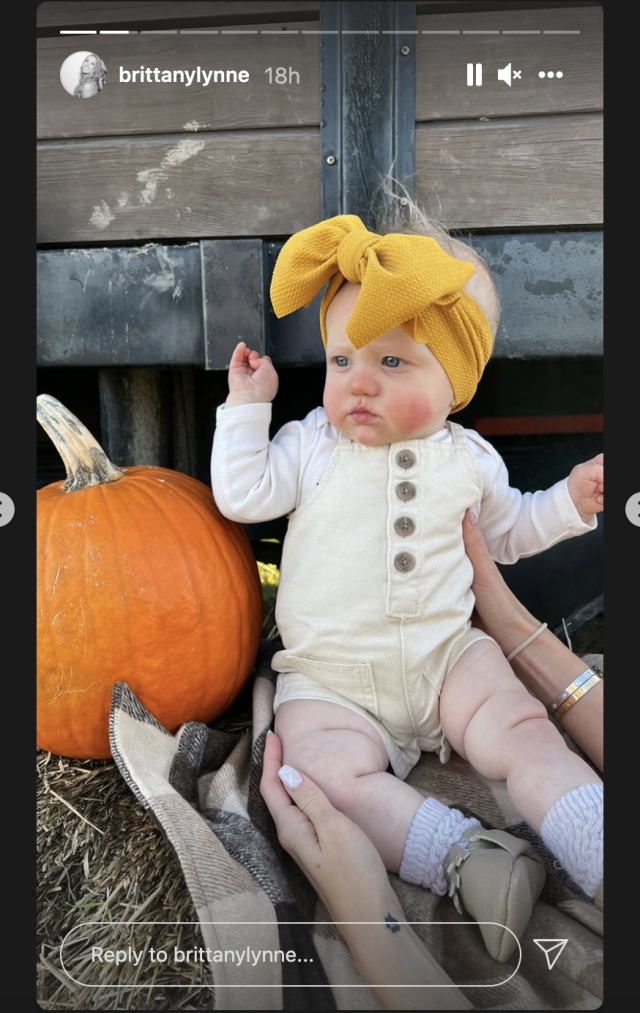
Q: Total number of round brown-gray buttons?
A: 4